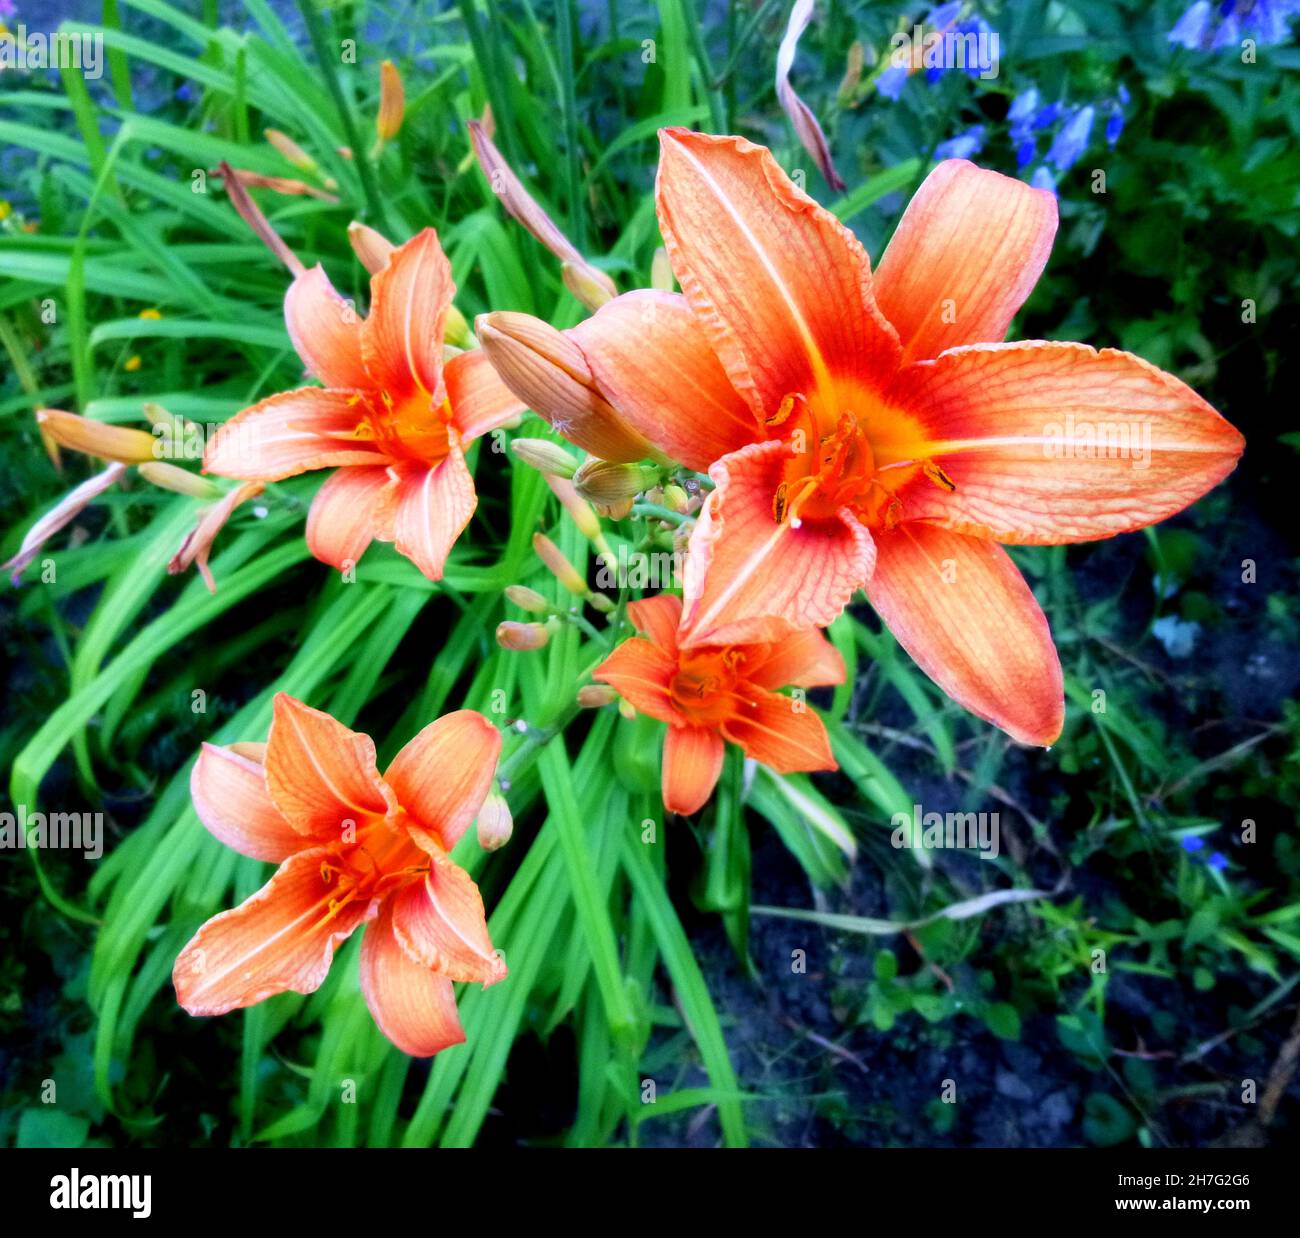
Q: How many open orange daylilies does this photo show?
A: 4